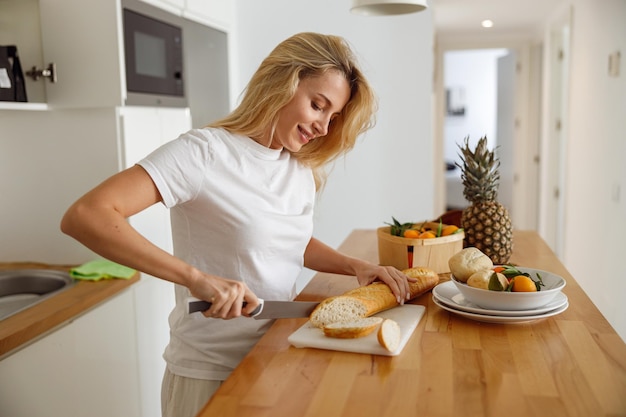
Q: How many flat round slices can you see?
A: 2